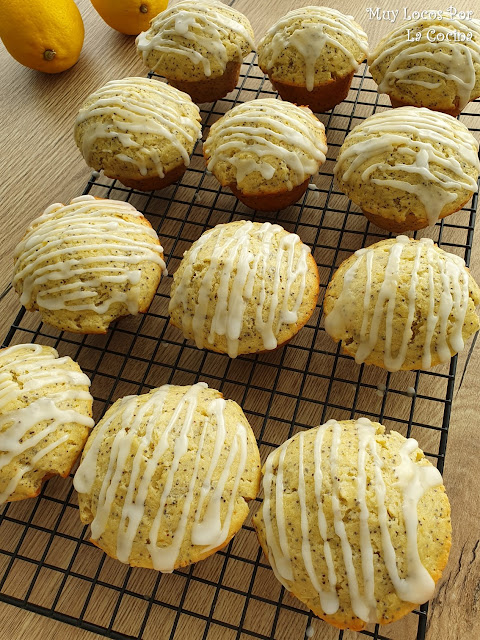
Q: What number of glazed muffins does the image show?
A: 12